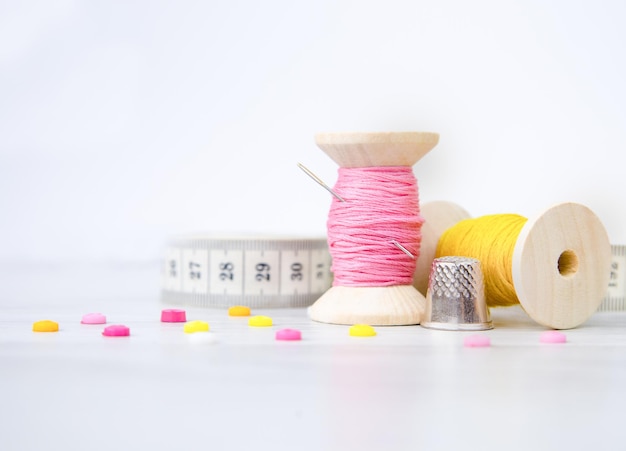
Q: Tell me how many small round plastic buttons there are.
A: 12